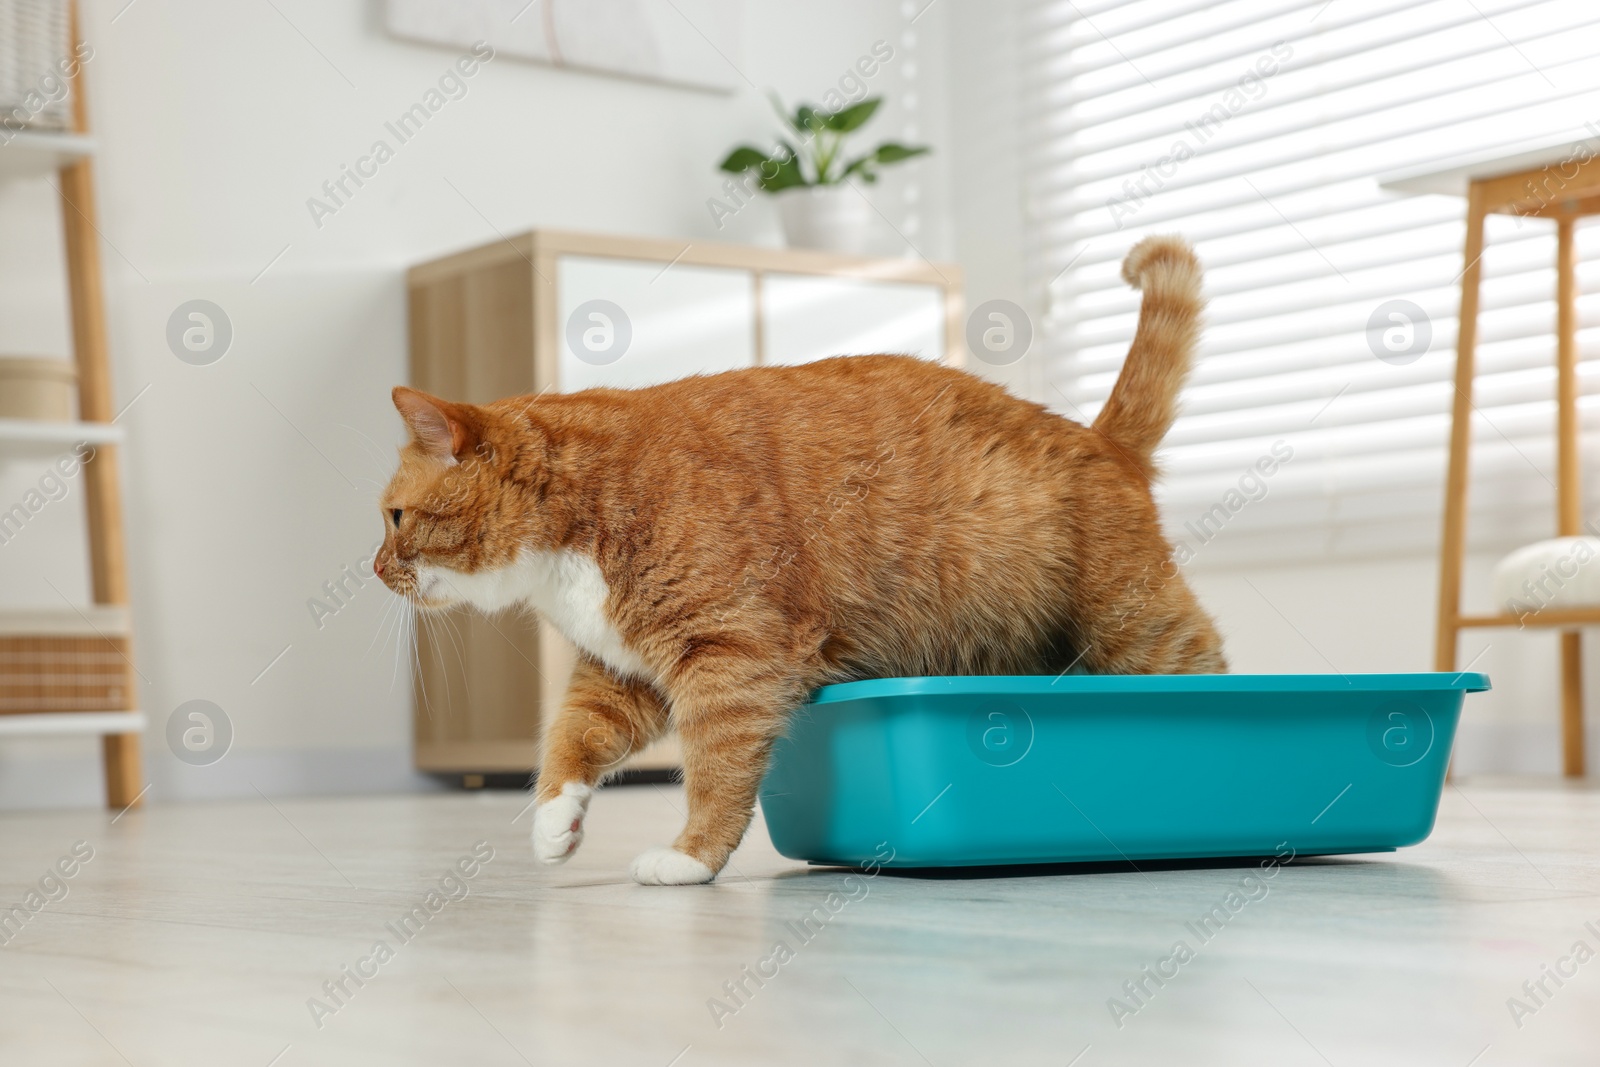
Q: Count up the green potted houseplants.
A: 1